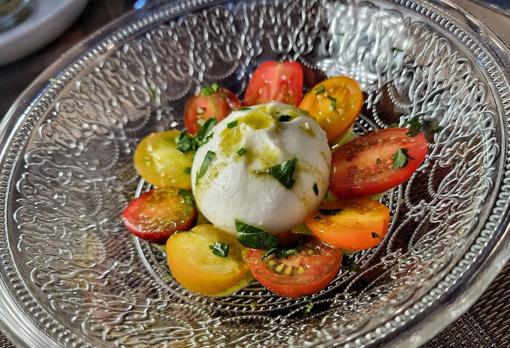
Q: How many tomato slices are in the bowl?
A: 9